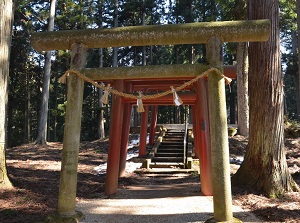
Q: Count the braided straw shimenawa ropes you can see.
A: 1